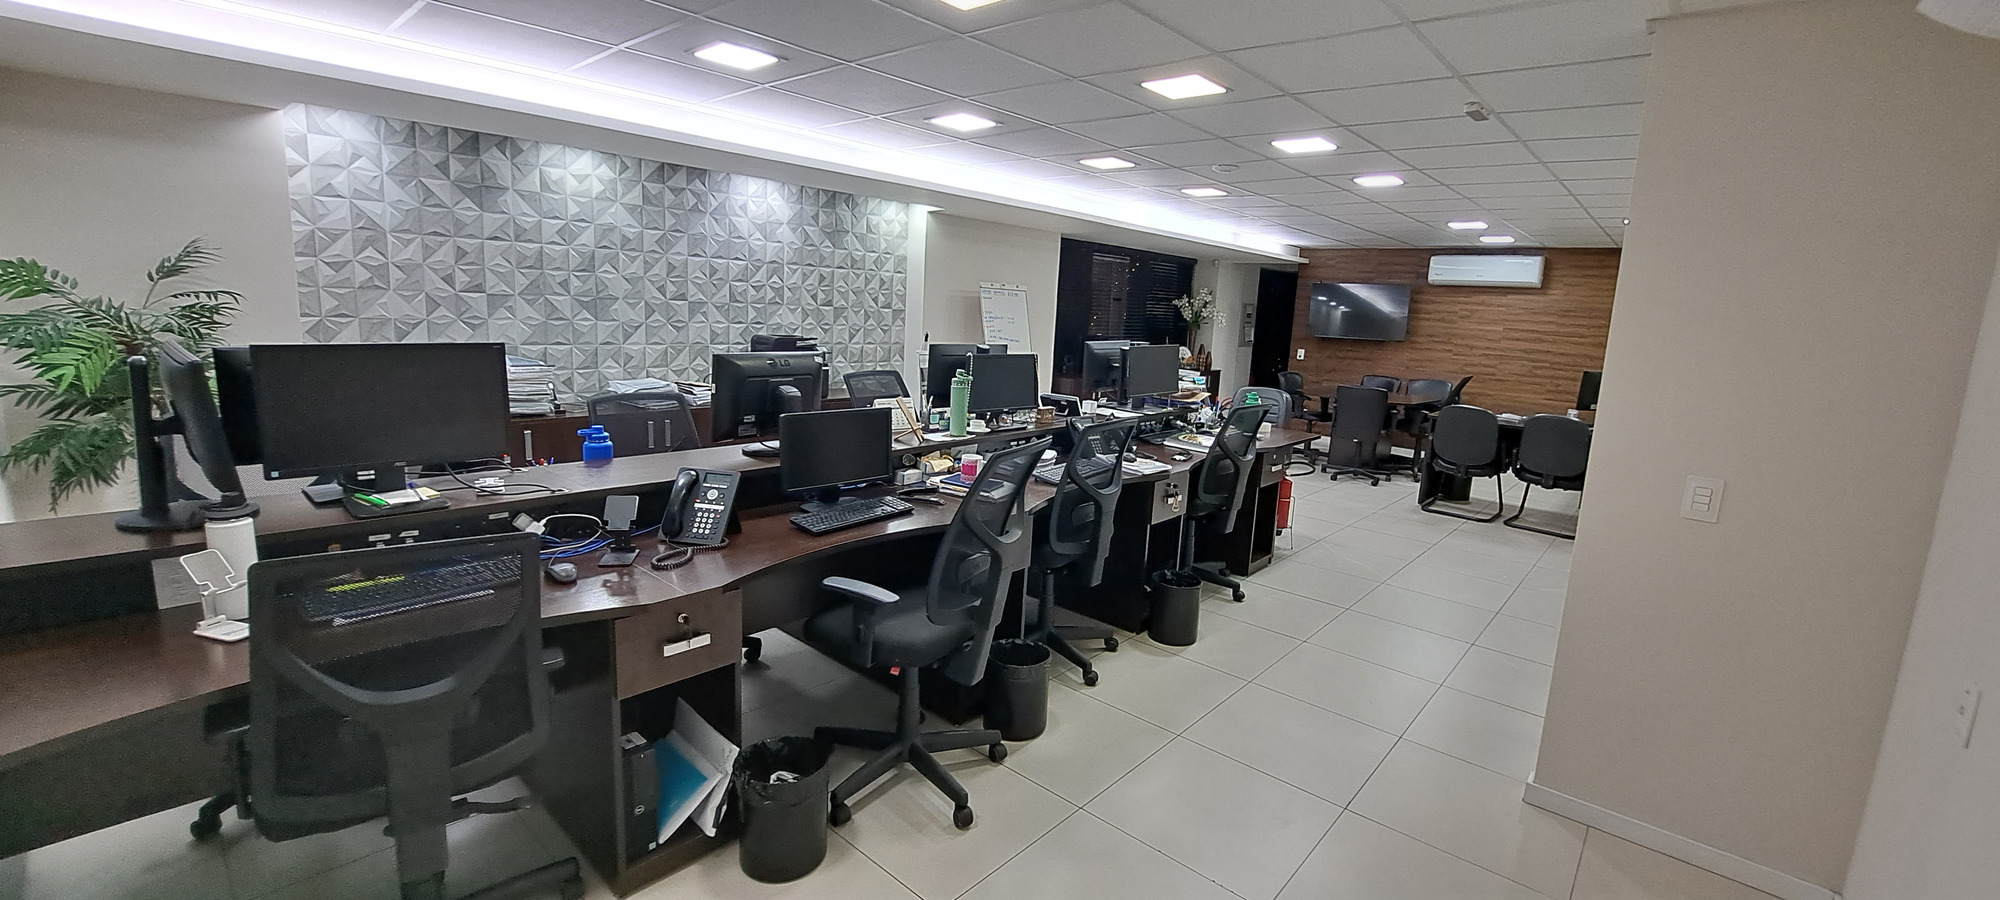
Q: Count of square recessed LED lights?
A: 10